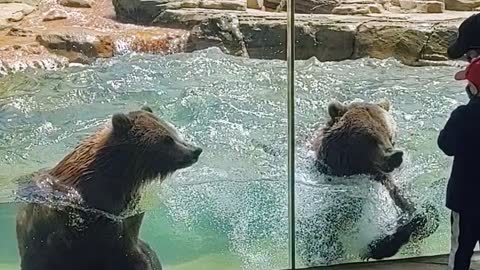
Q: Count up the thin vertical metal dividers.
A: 1